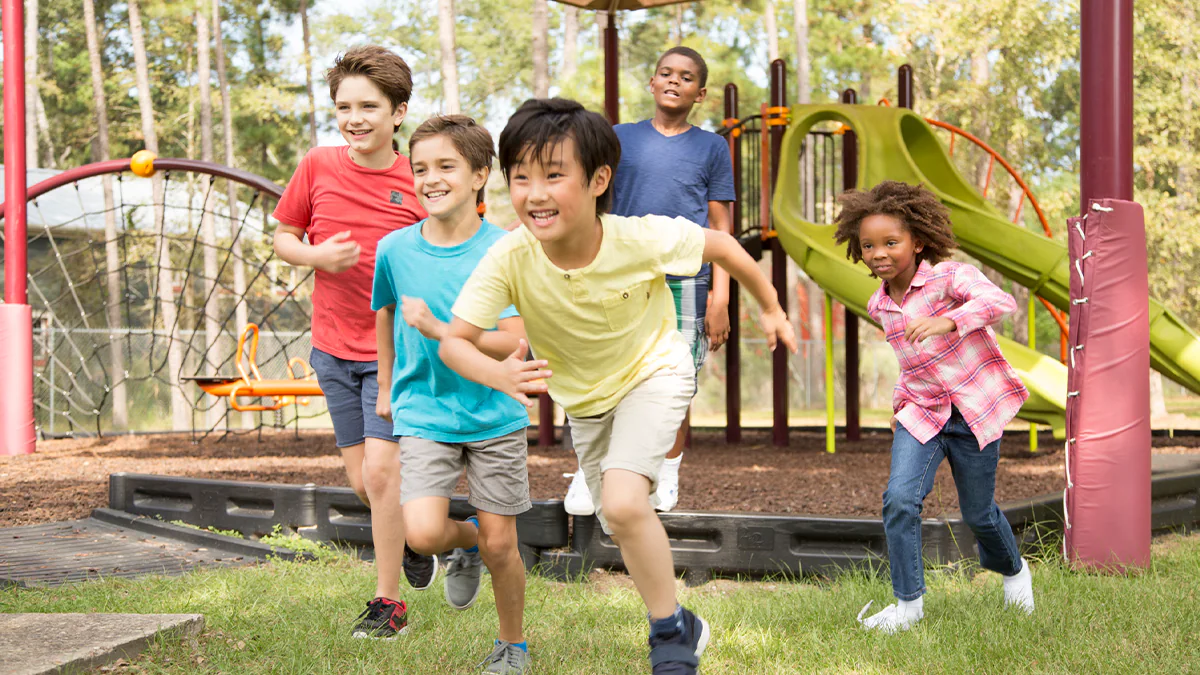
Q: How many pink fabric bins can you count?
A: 0